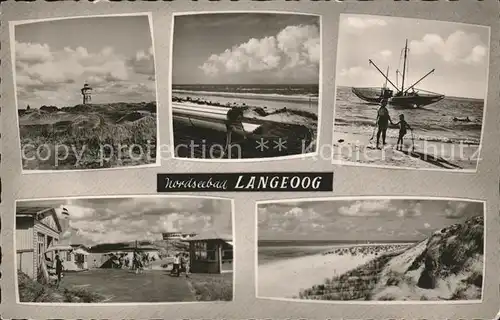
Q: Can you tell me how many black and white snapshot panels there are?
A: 5